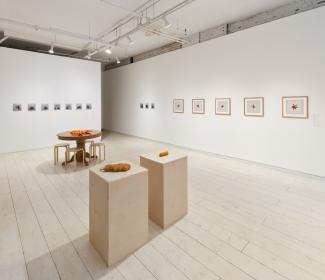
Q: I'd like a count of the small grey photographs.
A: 10